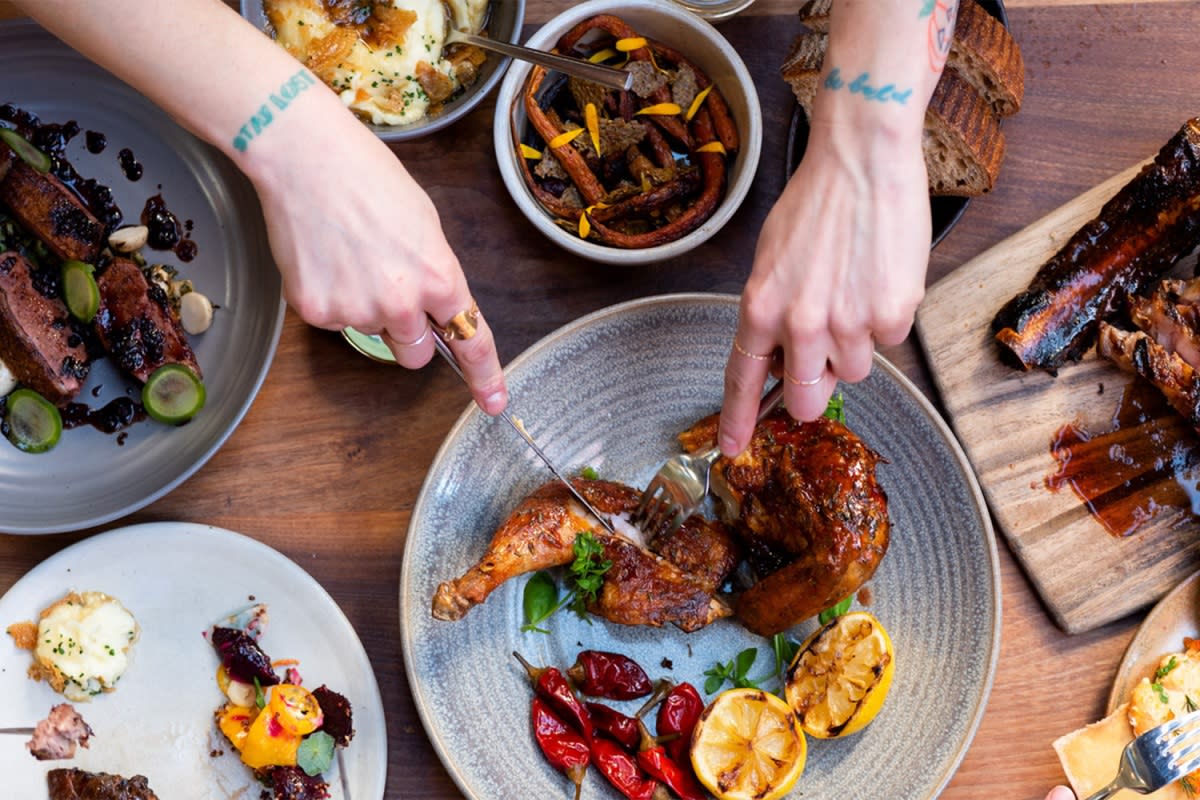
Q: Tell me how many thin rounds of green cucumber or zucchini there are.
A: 4